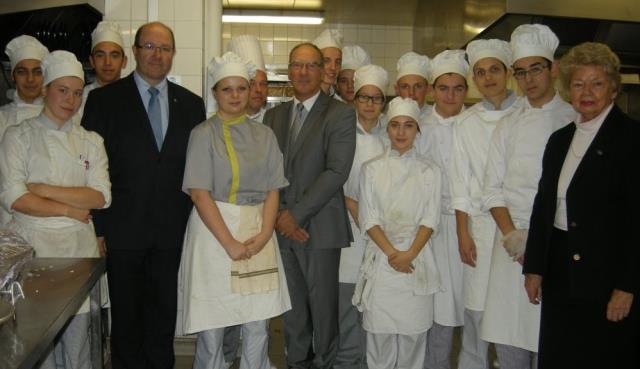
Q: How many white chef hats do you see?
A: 13